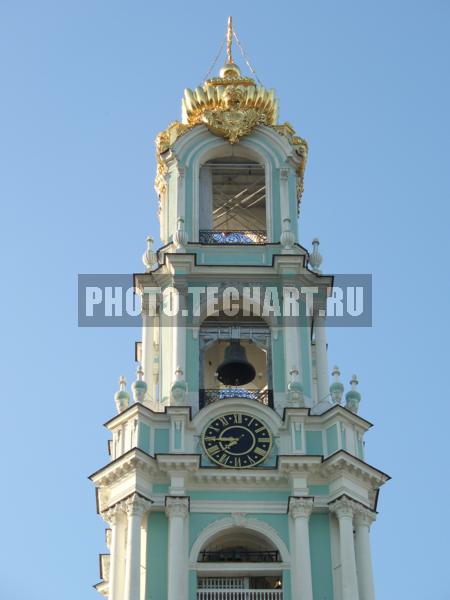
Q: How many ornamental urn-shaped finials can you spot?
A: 10